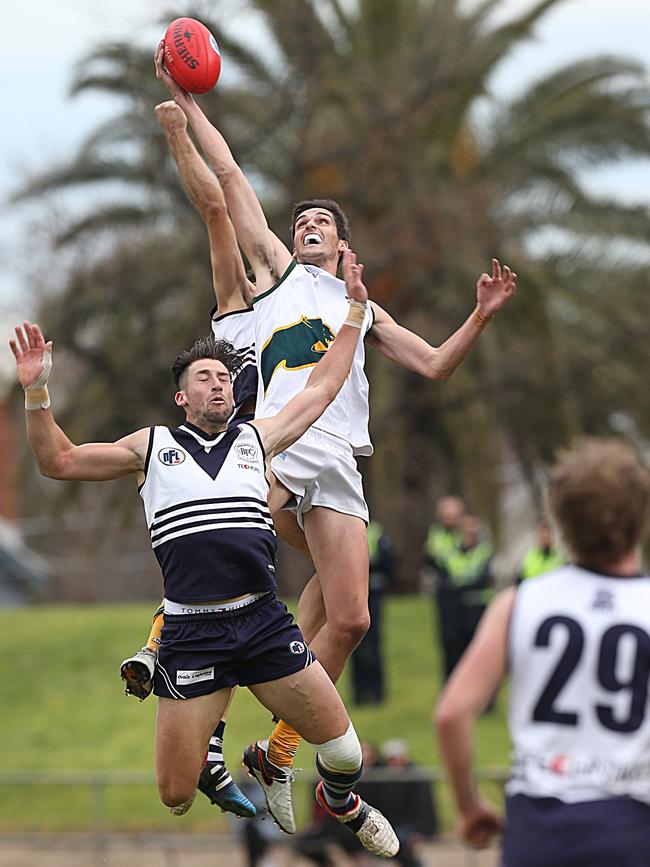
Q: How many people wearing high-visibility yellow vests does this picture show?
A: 4